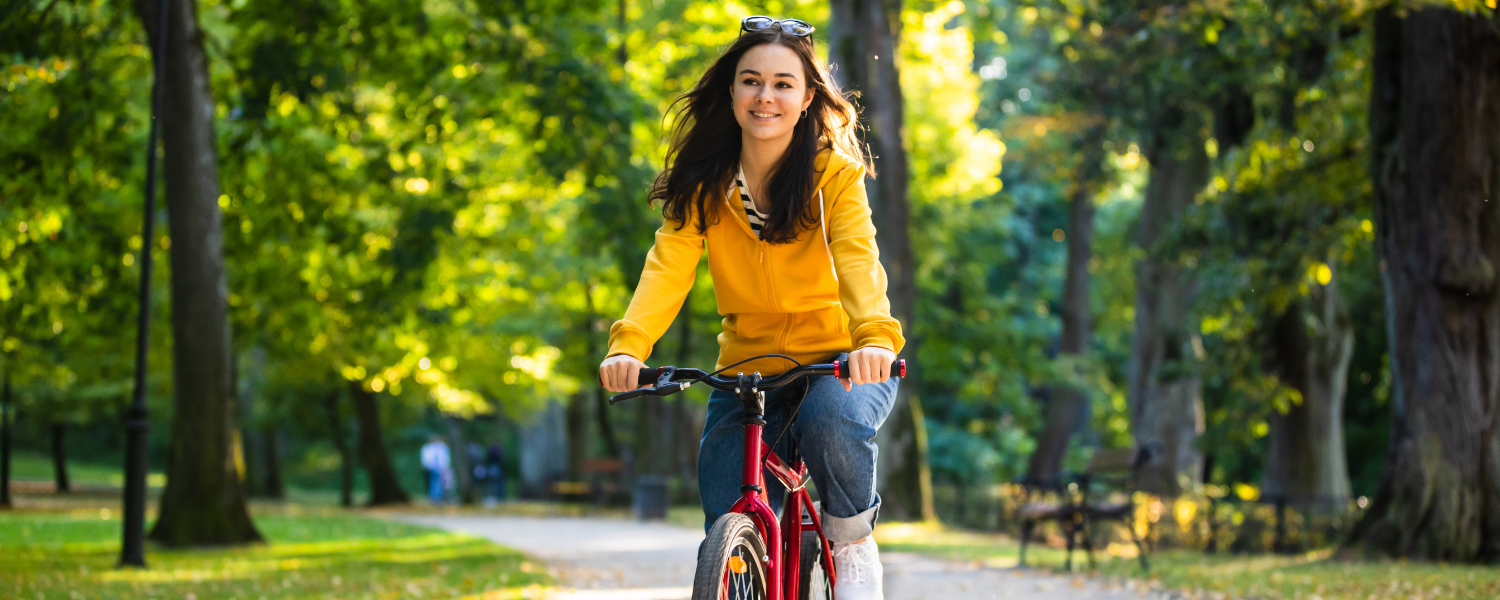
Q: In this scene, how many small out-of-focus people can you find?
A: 3